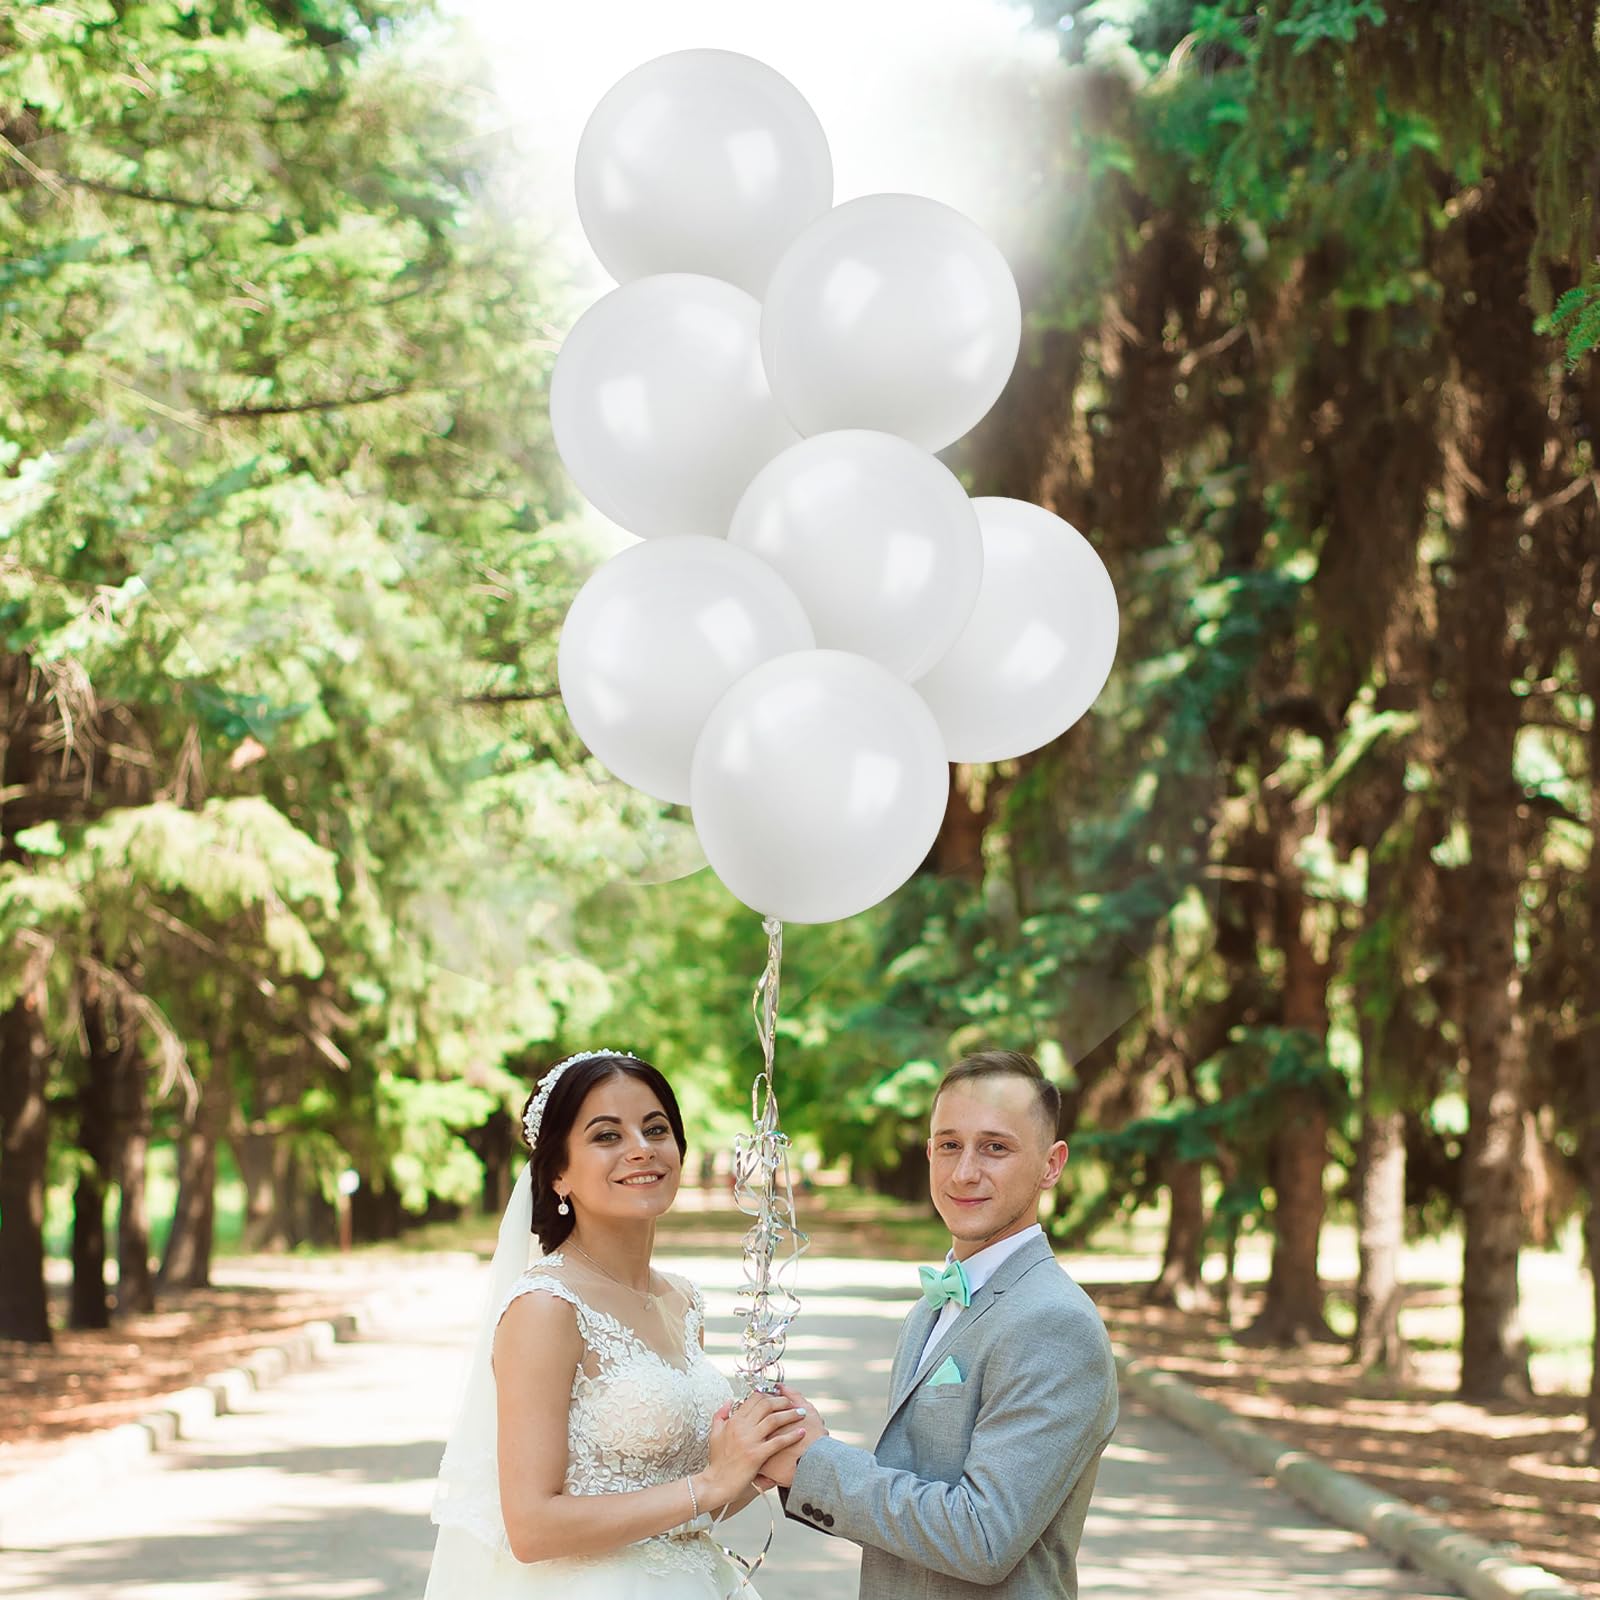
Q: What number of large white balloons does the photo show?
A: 7